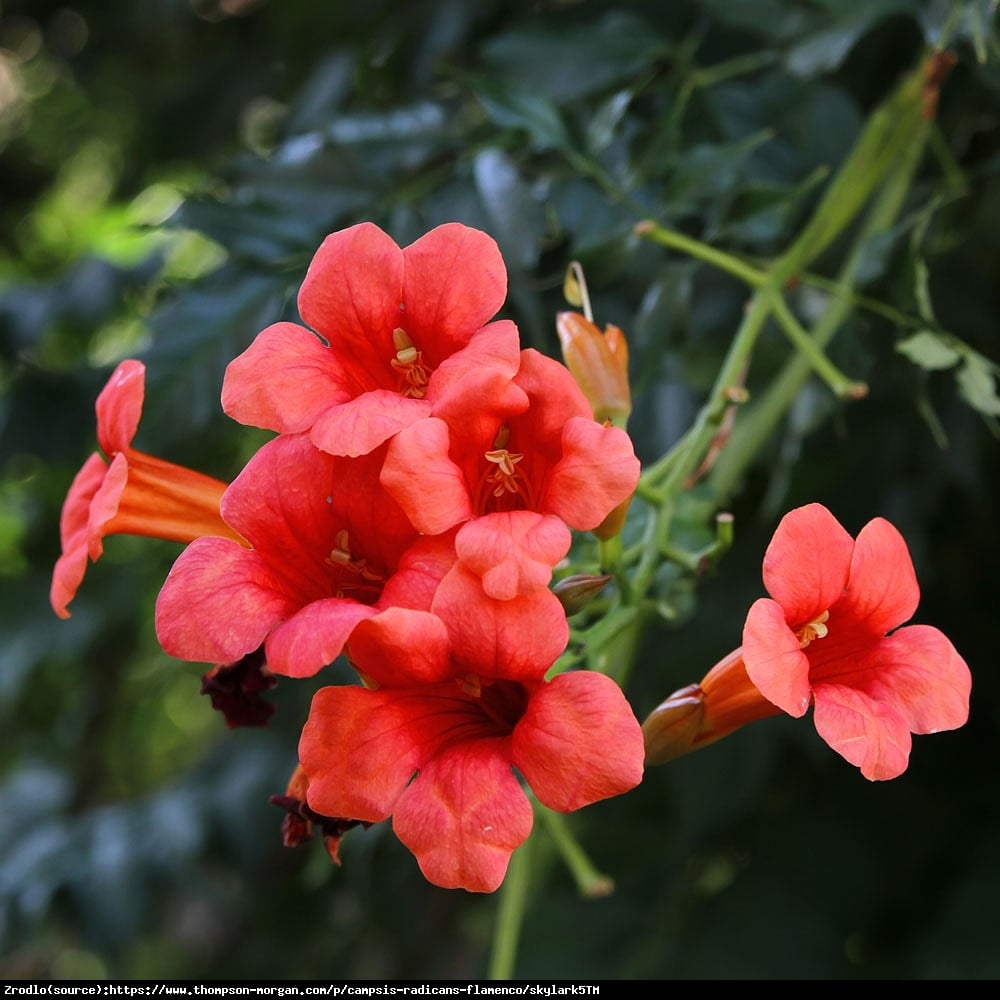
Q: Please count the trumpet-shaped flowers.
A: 6